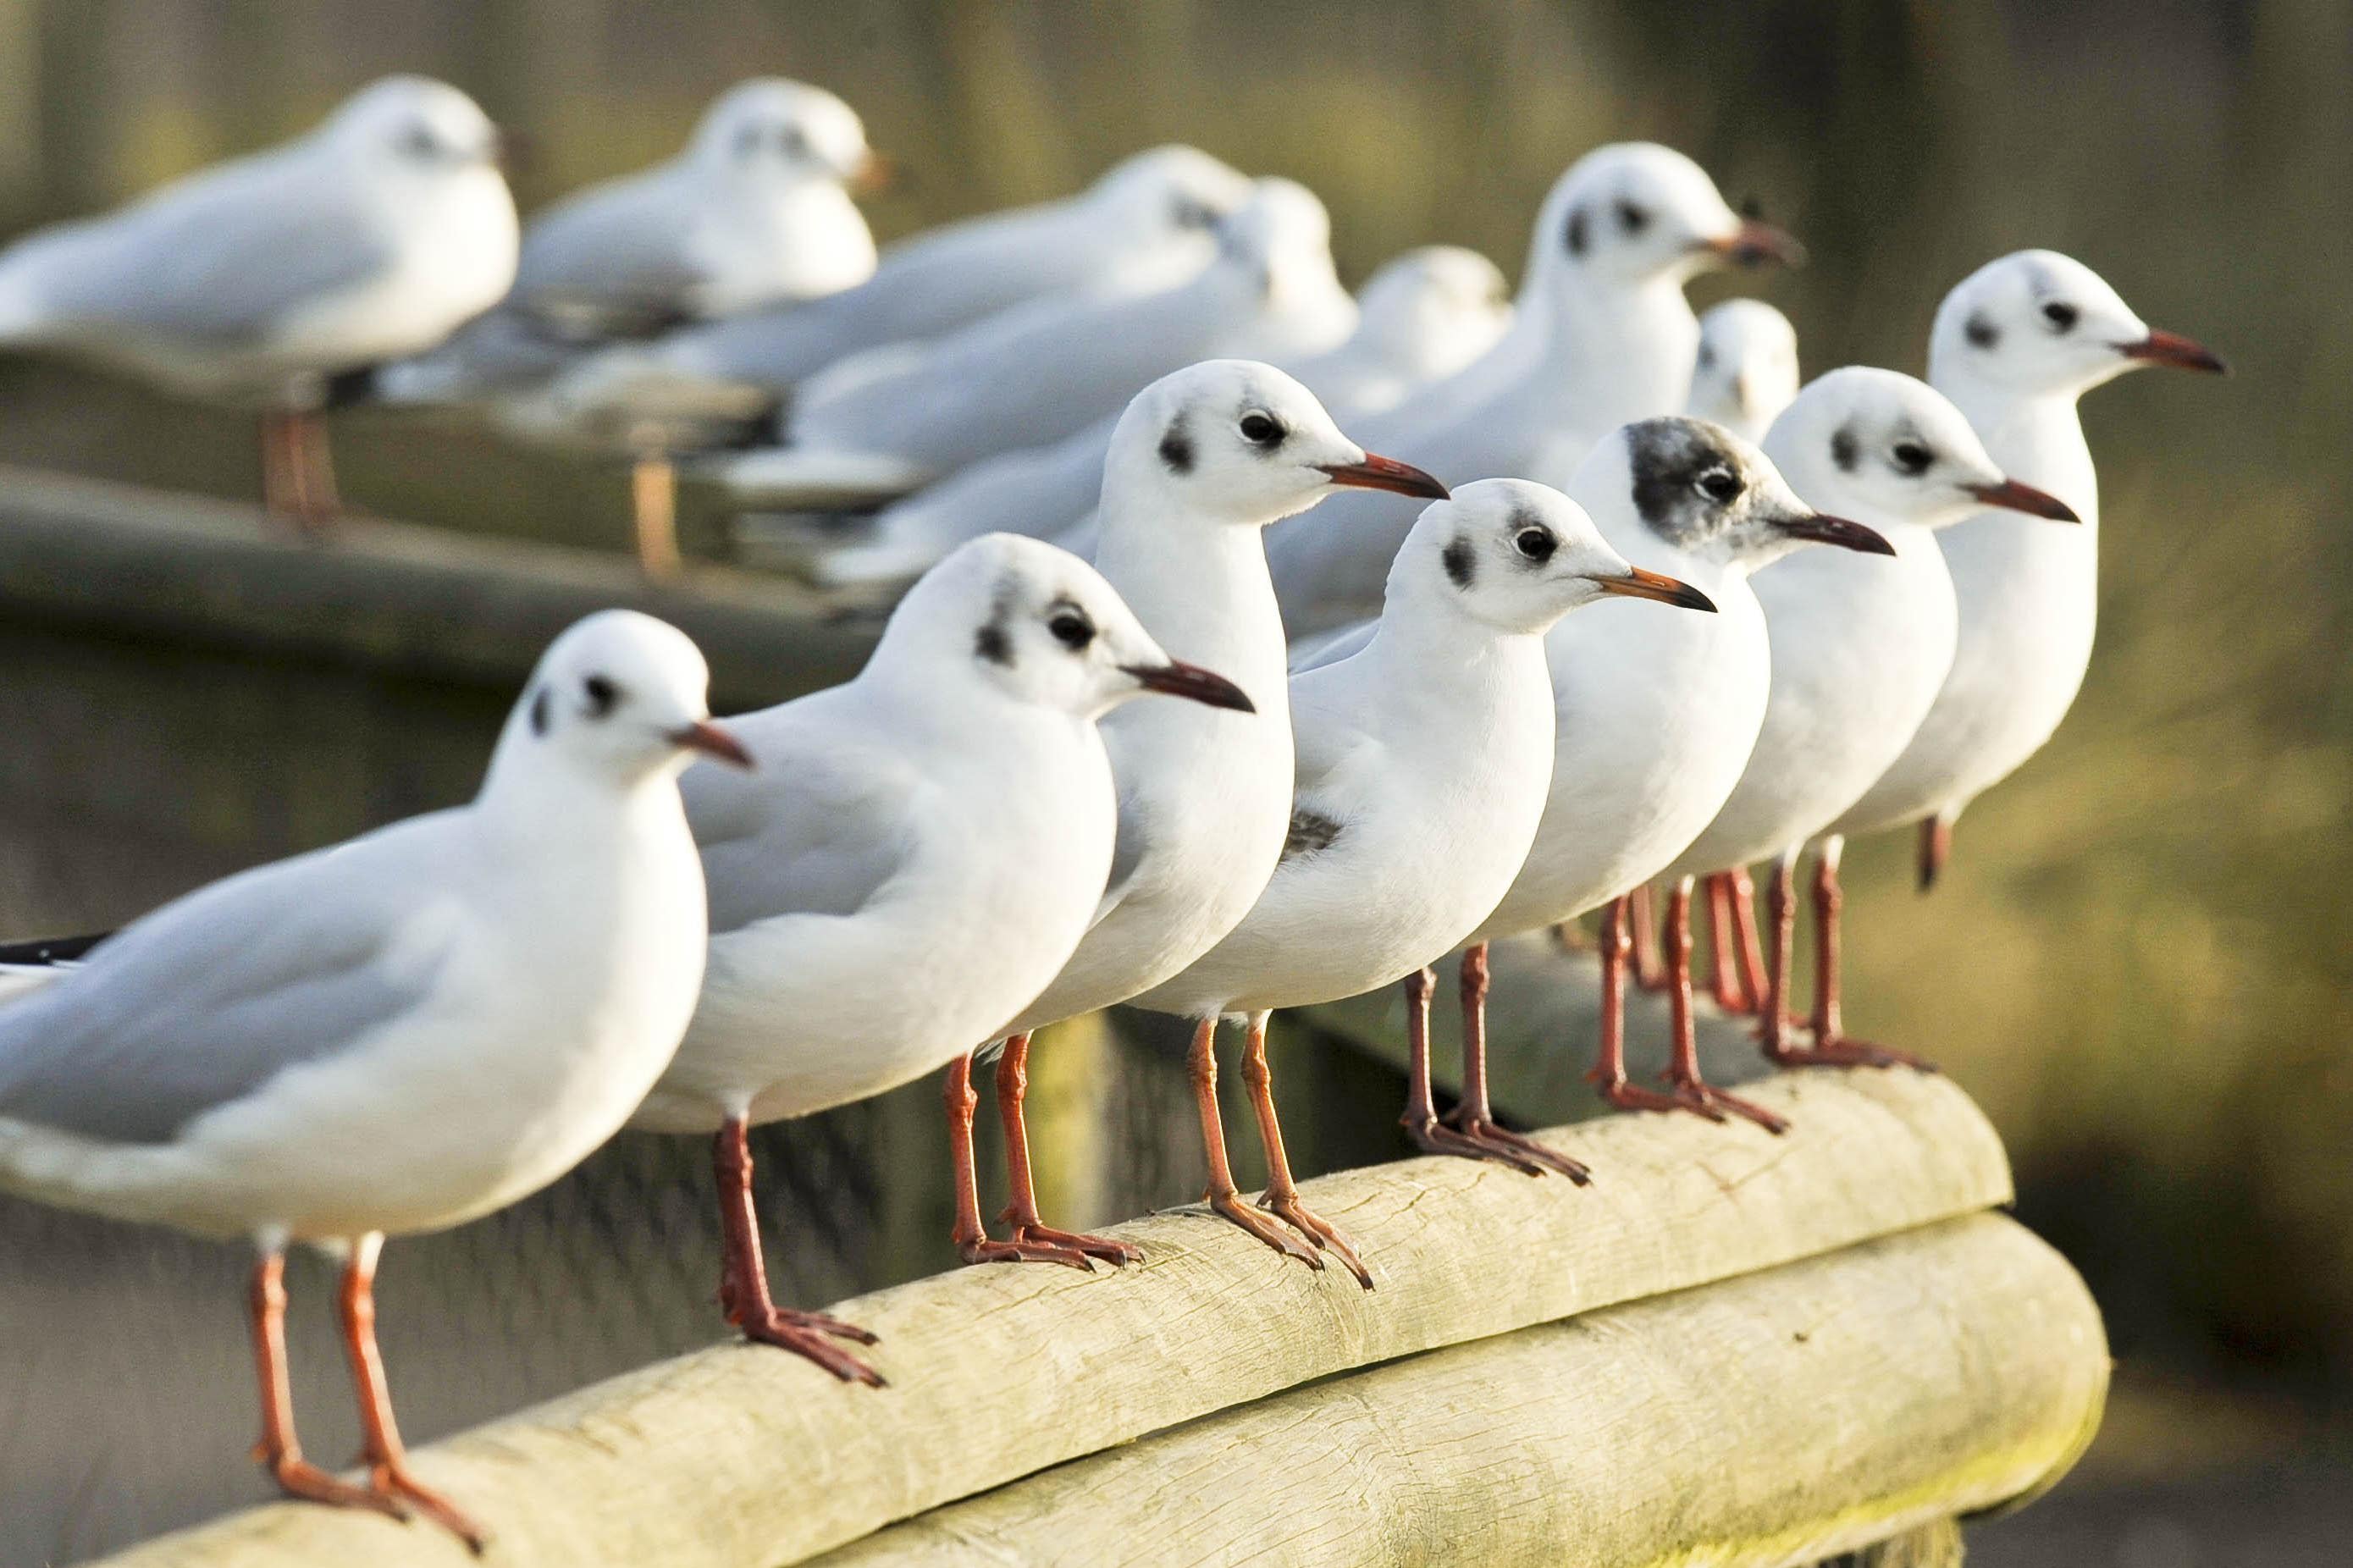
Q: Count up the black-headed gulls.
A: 14